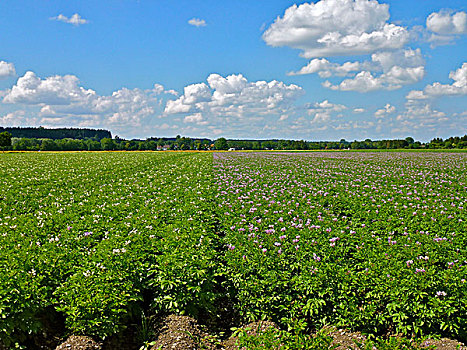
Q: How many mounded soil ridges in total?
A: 5